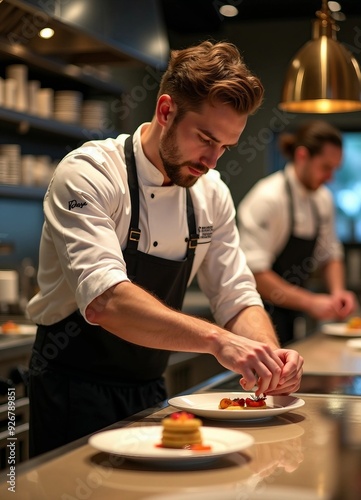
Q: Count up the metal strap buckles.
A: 2